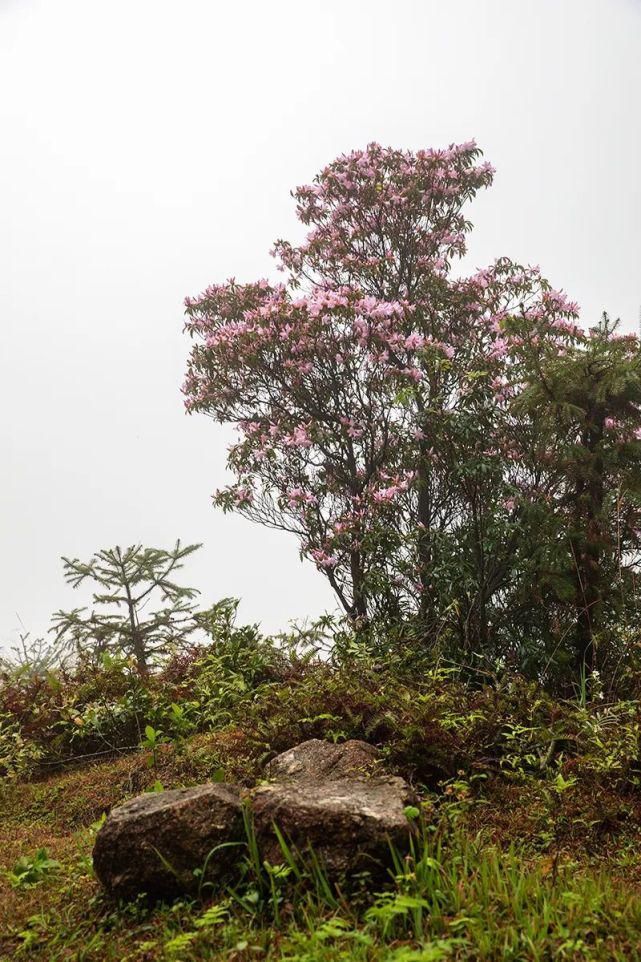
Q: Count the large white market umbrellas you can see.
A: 0